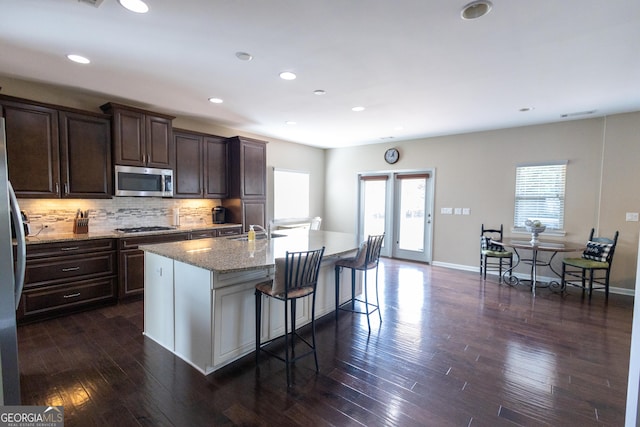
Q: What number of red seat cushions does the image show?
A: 0